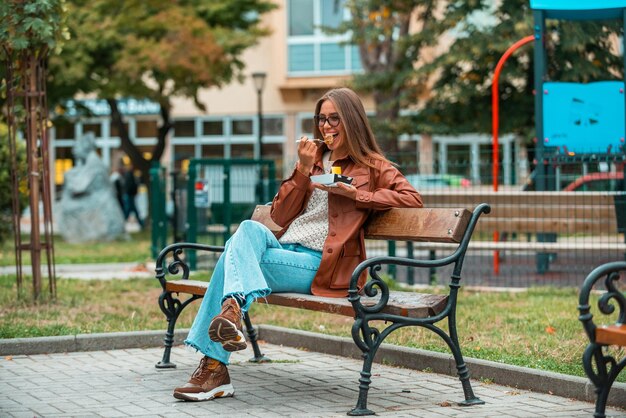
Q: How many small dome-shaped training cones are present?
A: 0